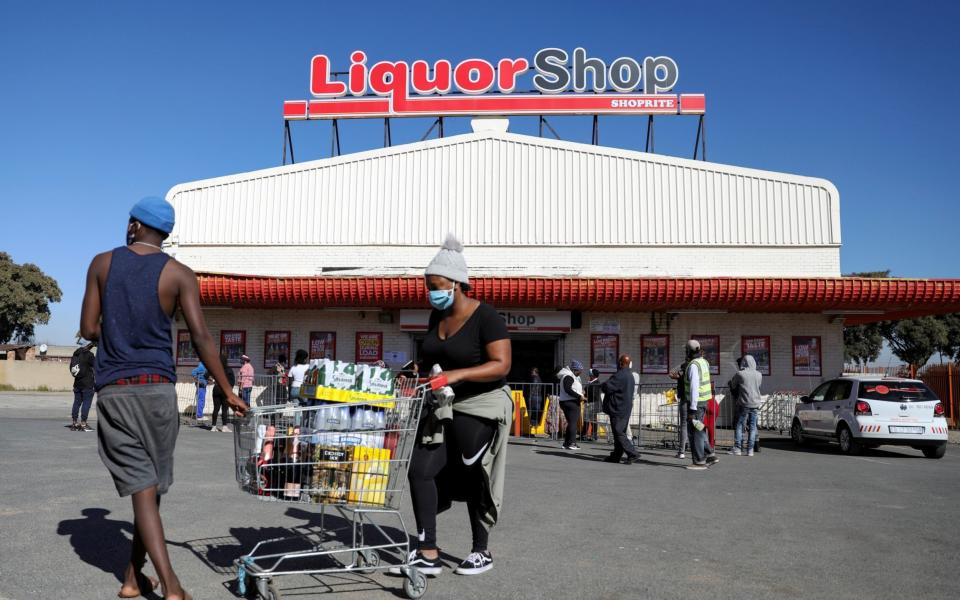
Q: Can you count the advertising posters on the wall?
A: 10